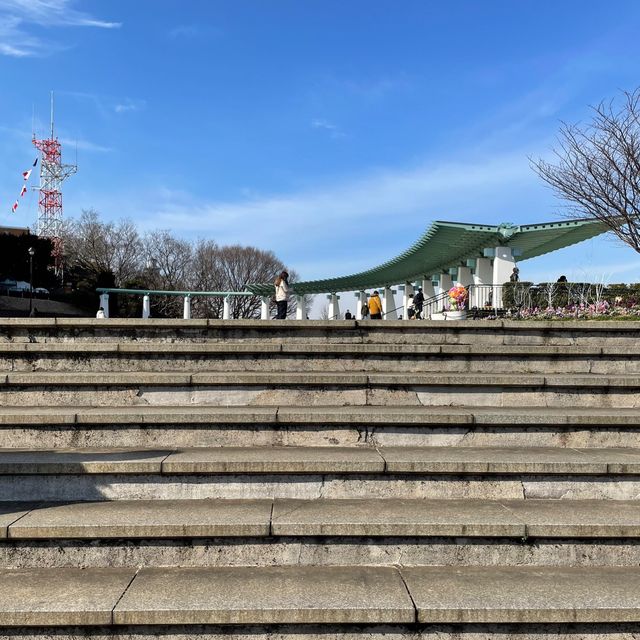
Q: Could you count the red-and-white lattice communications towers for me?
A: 1